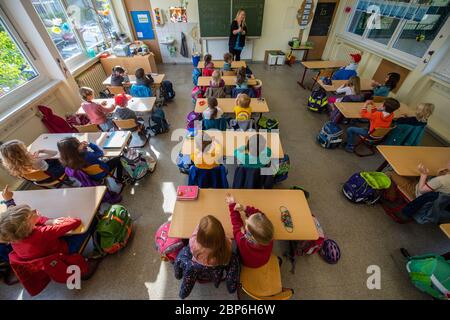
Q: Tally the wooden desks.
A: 14